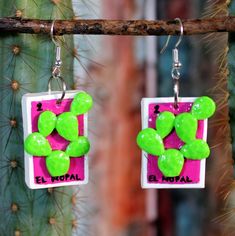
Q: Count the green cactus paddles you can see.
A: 12